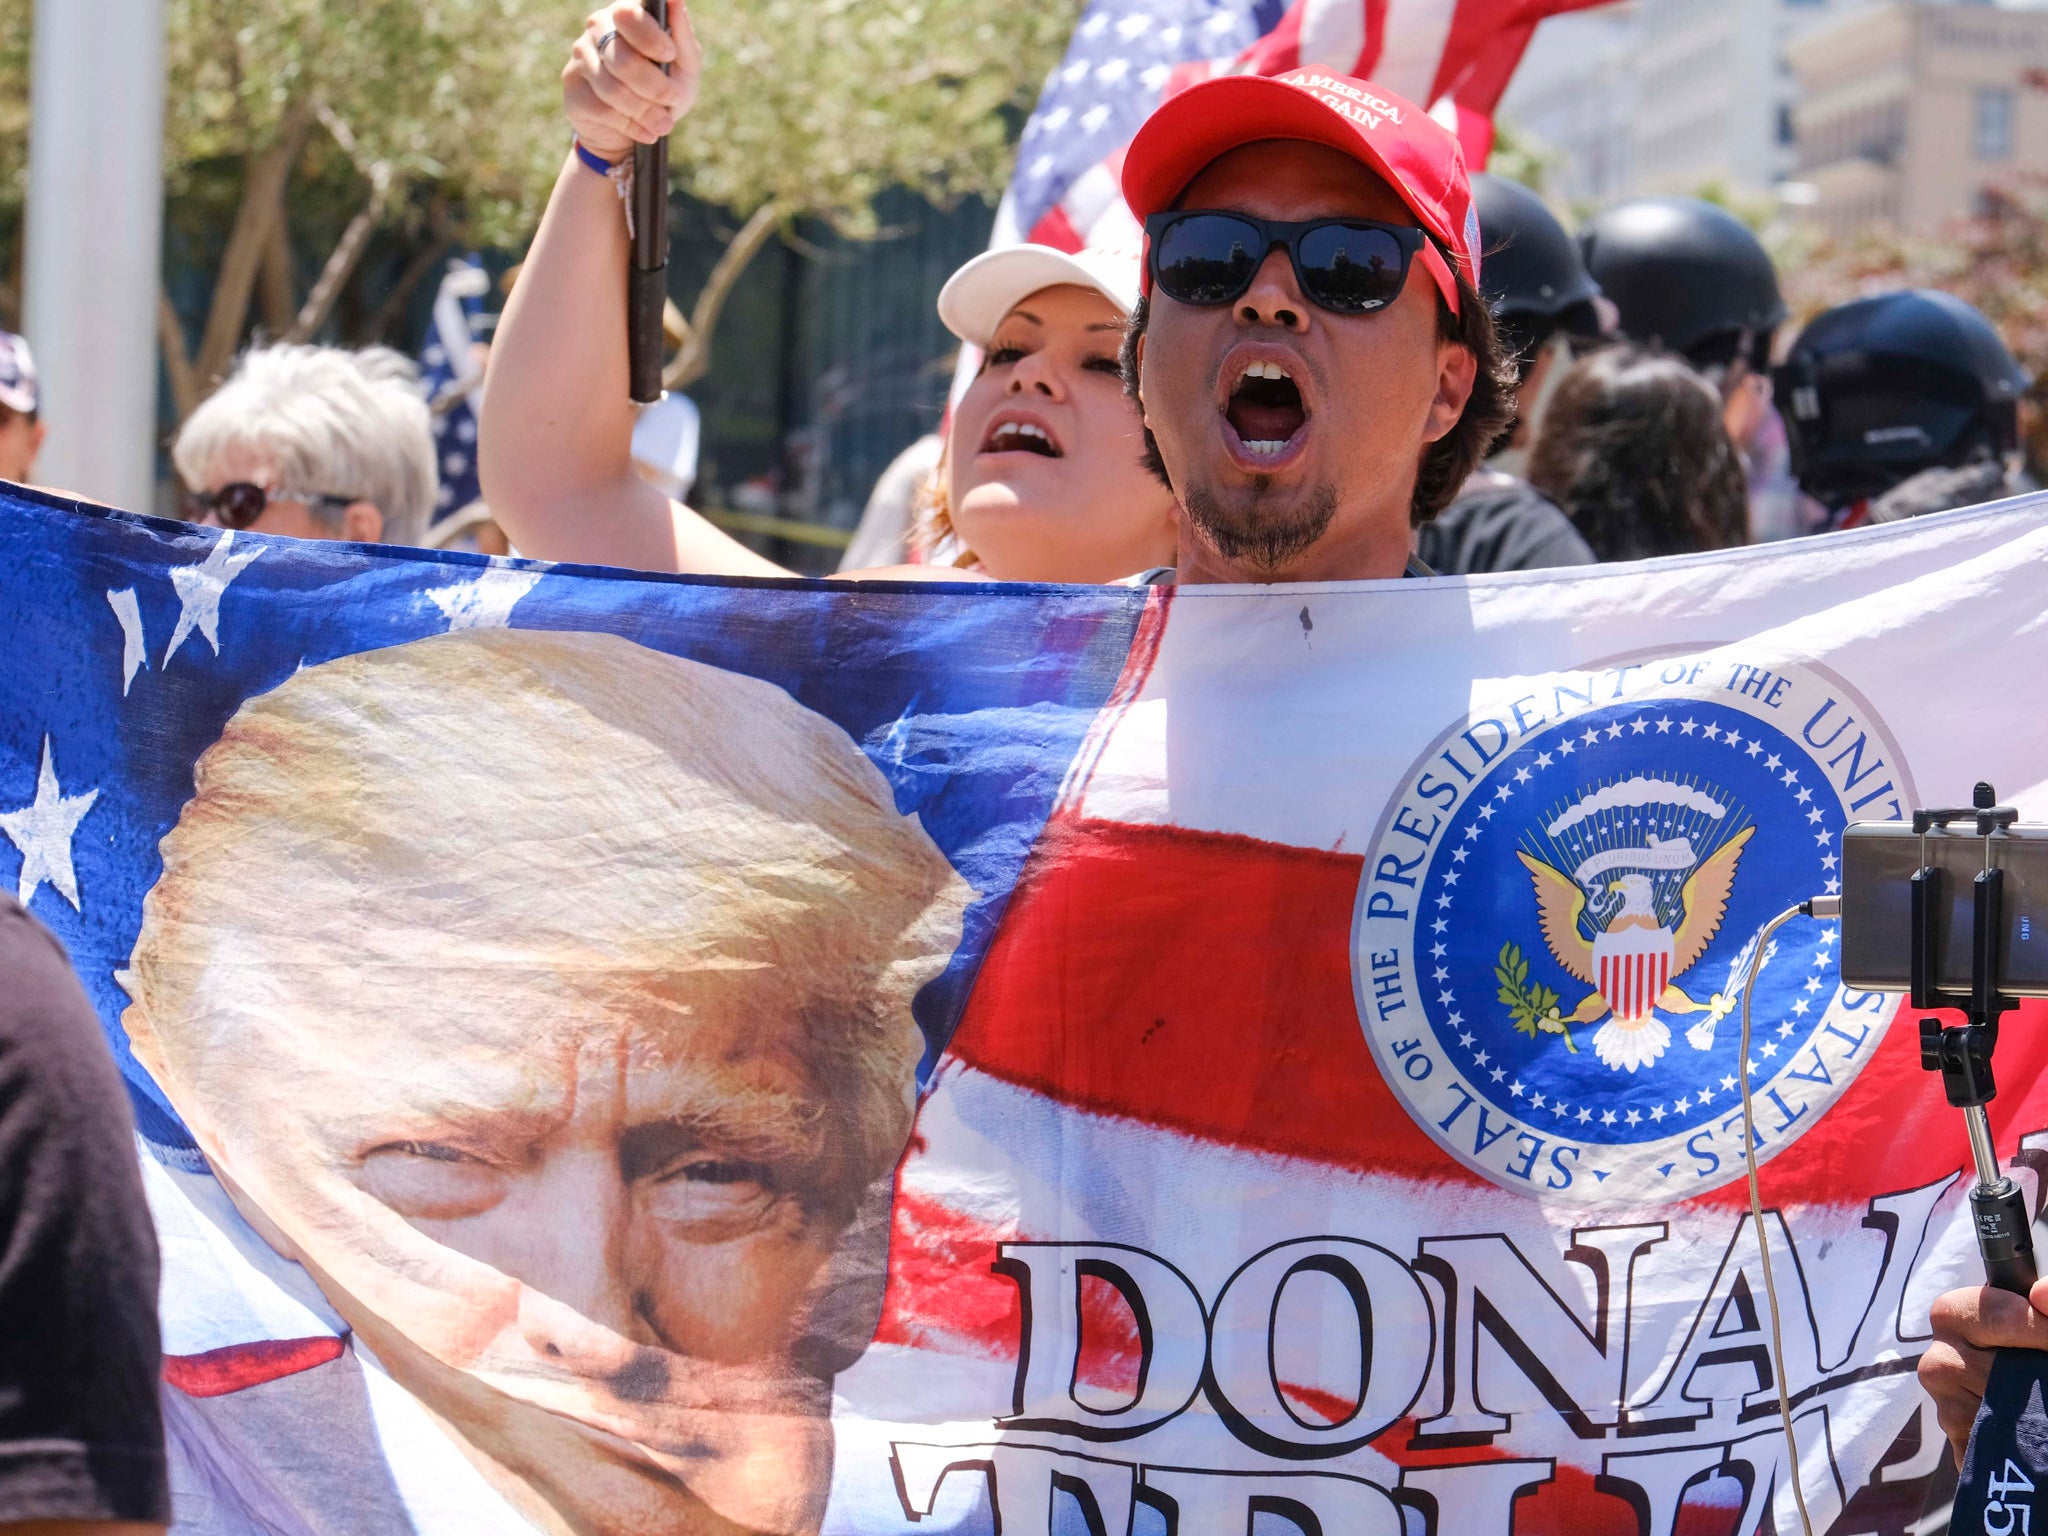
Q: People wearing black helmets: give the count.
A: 3